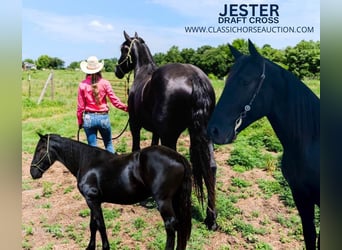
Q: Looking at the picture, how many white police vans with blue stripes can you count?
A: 0